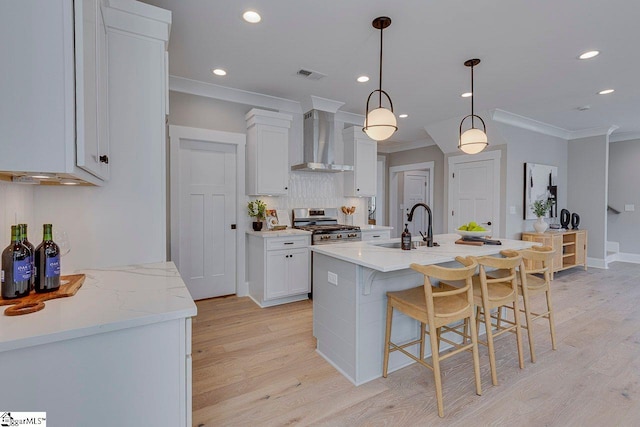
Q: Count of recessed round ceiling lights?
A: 7